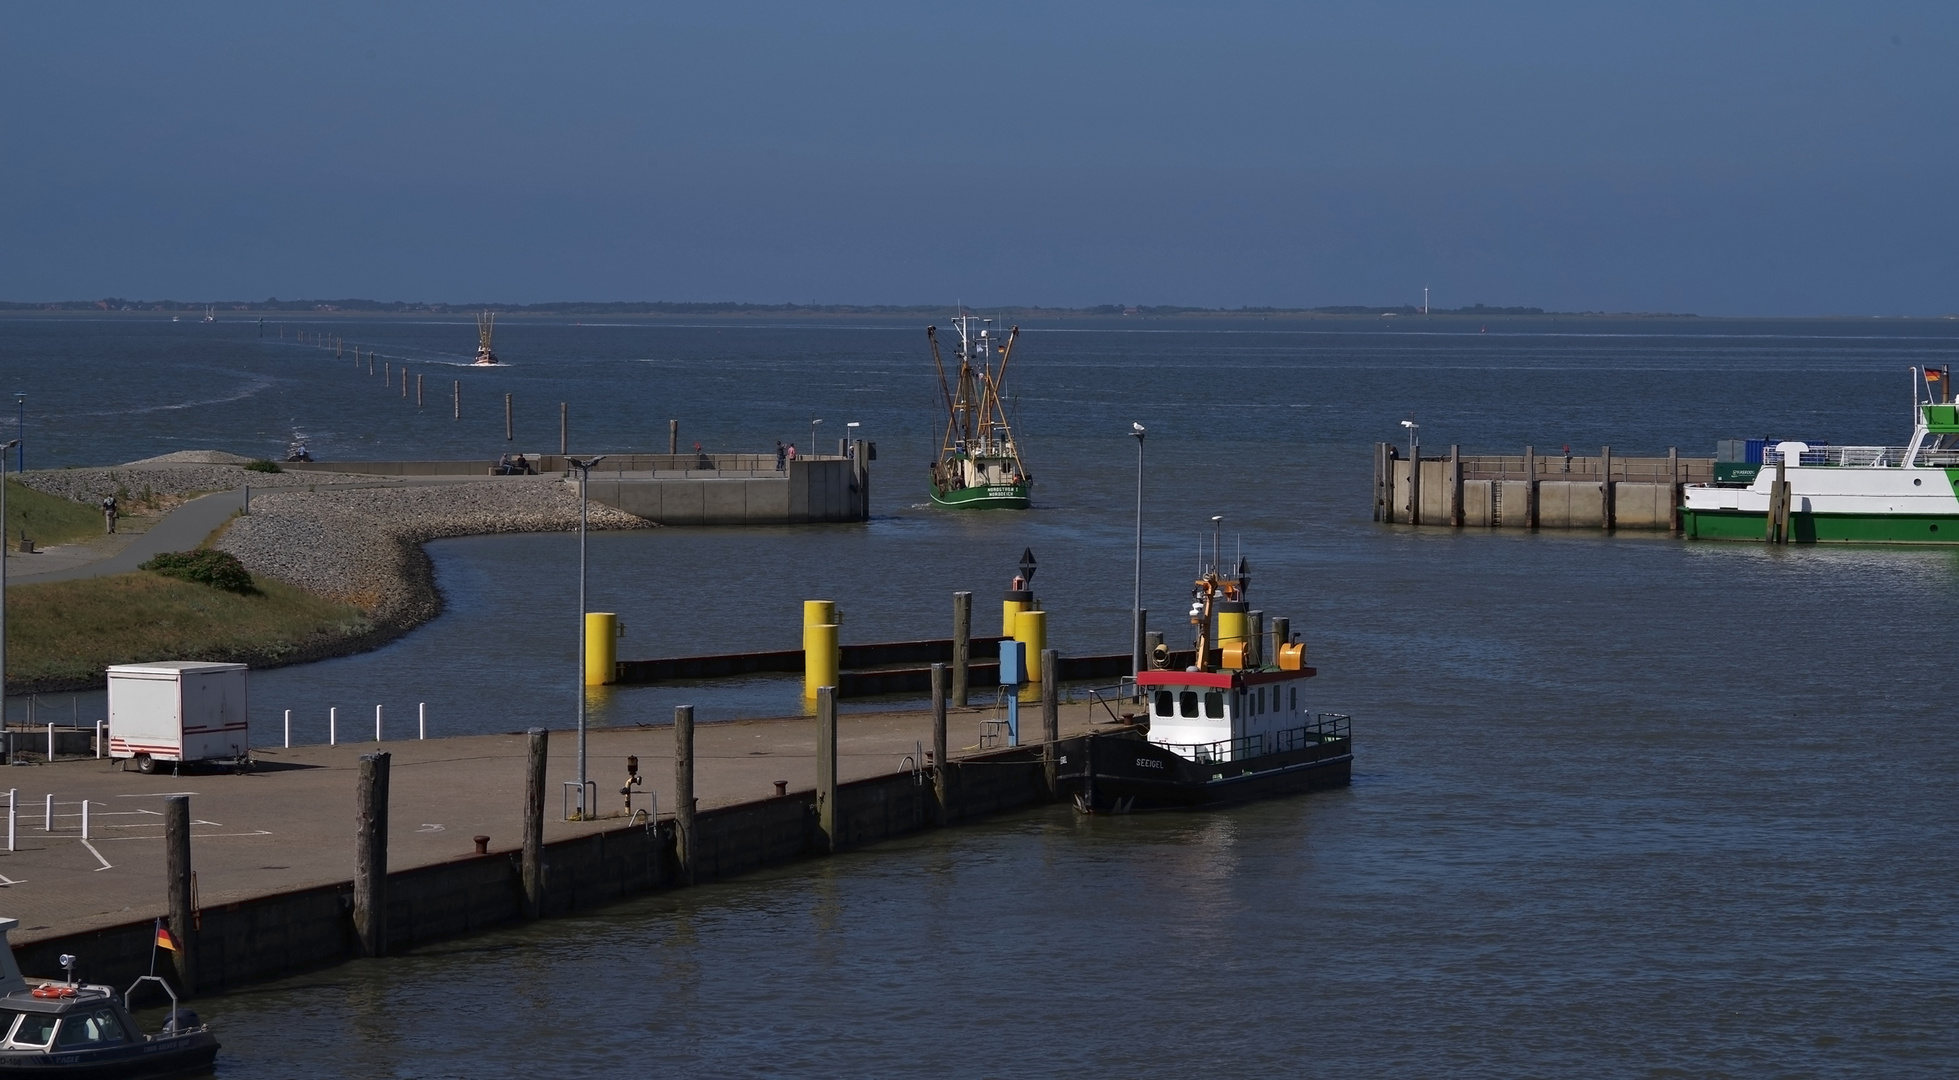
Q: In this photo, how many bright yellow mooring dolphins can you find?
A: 6